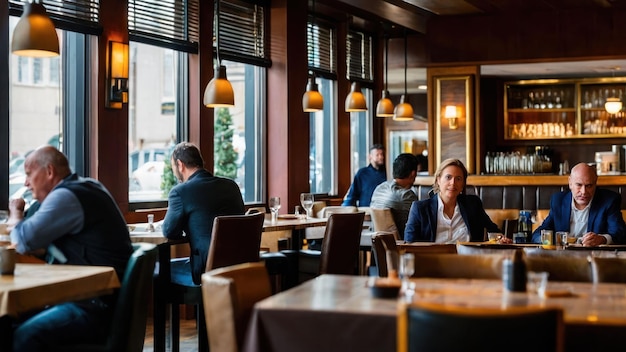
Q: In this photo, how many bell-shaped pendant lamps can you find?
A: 6